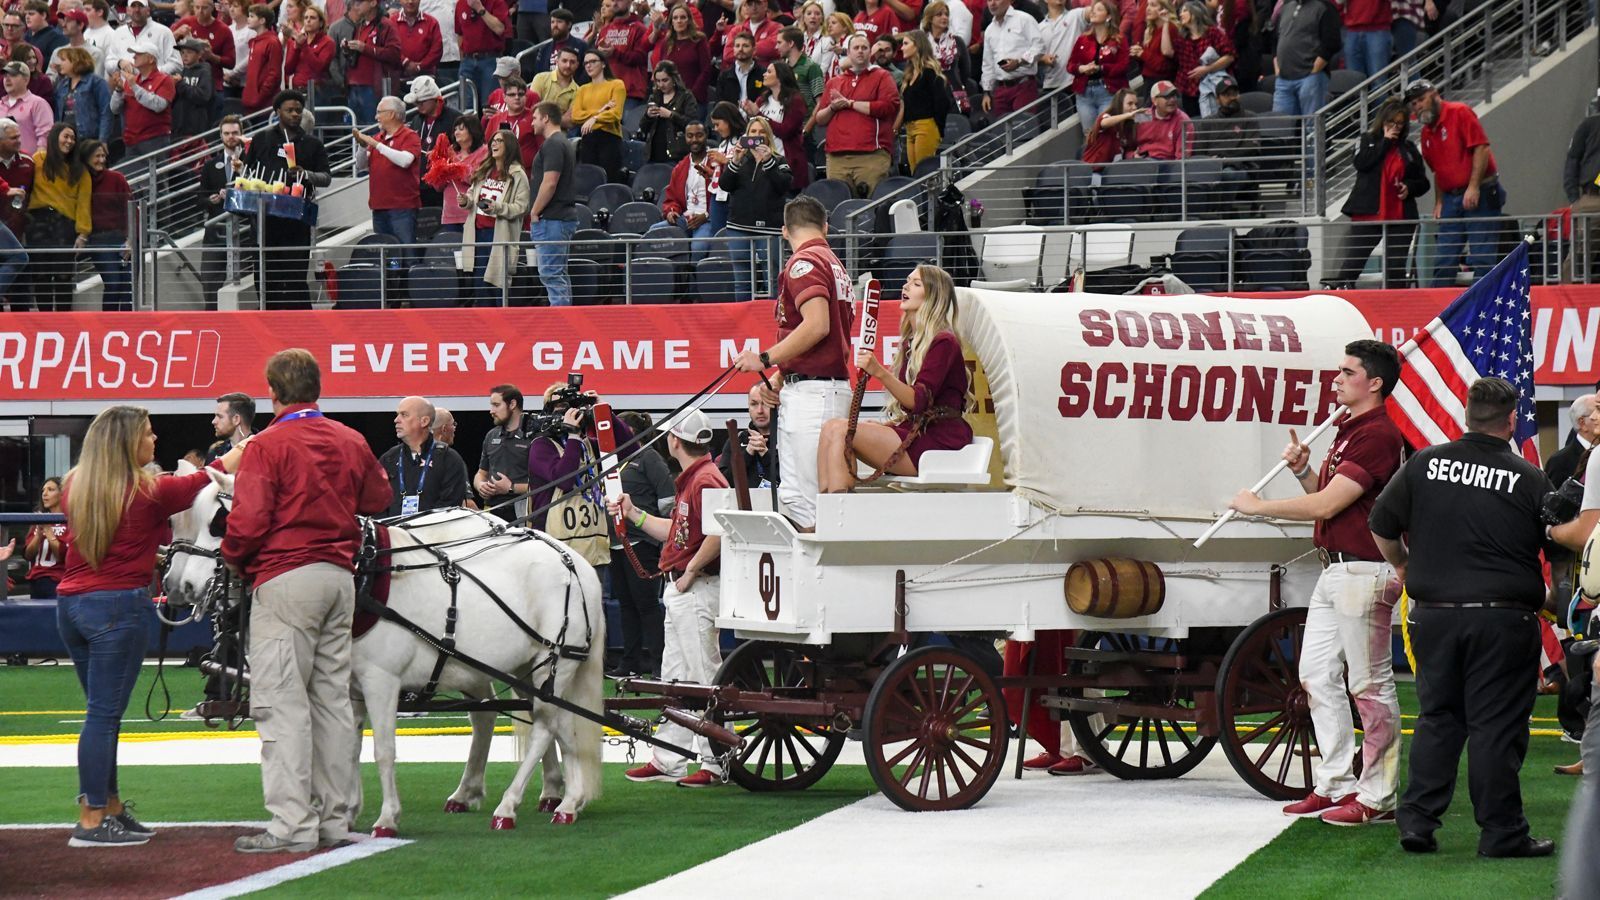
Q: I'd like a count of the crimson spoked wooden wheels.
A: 4